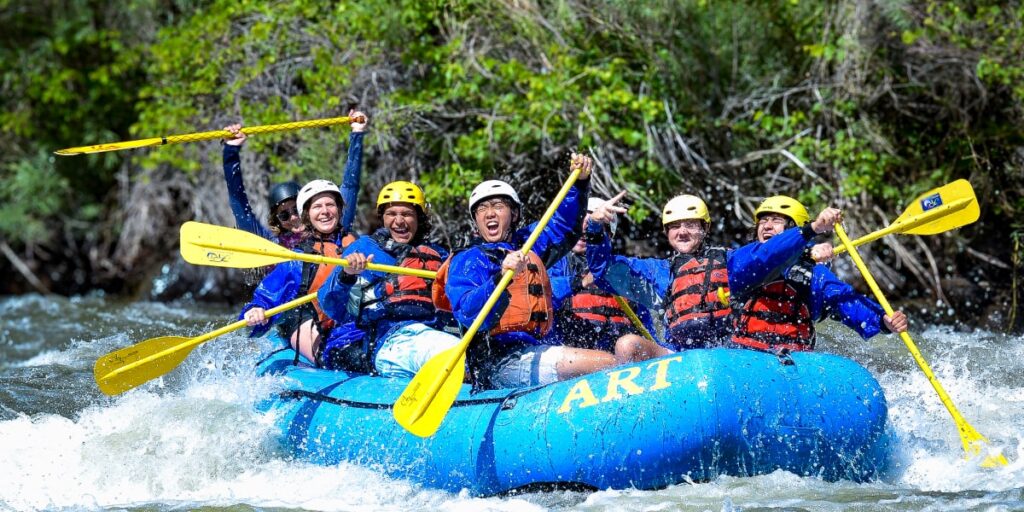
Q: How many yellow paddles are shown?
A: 7